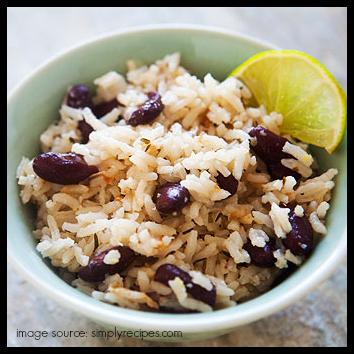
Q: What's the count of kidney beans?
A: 13